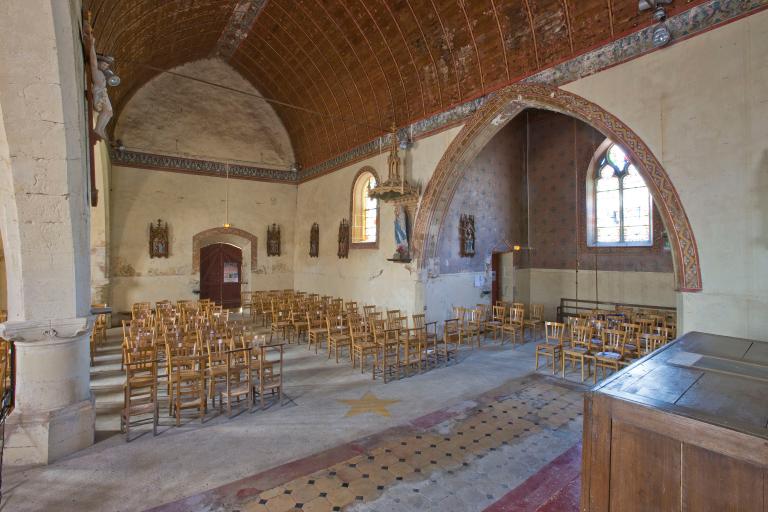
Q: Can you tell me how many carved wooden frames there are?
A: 5